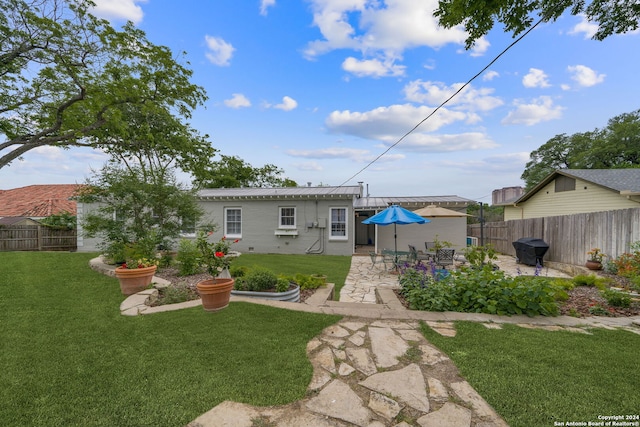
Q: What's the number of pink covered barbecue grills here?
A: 0